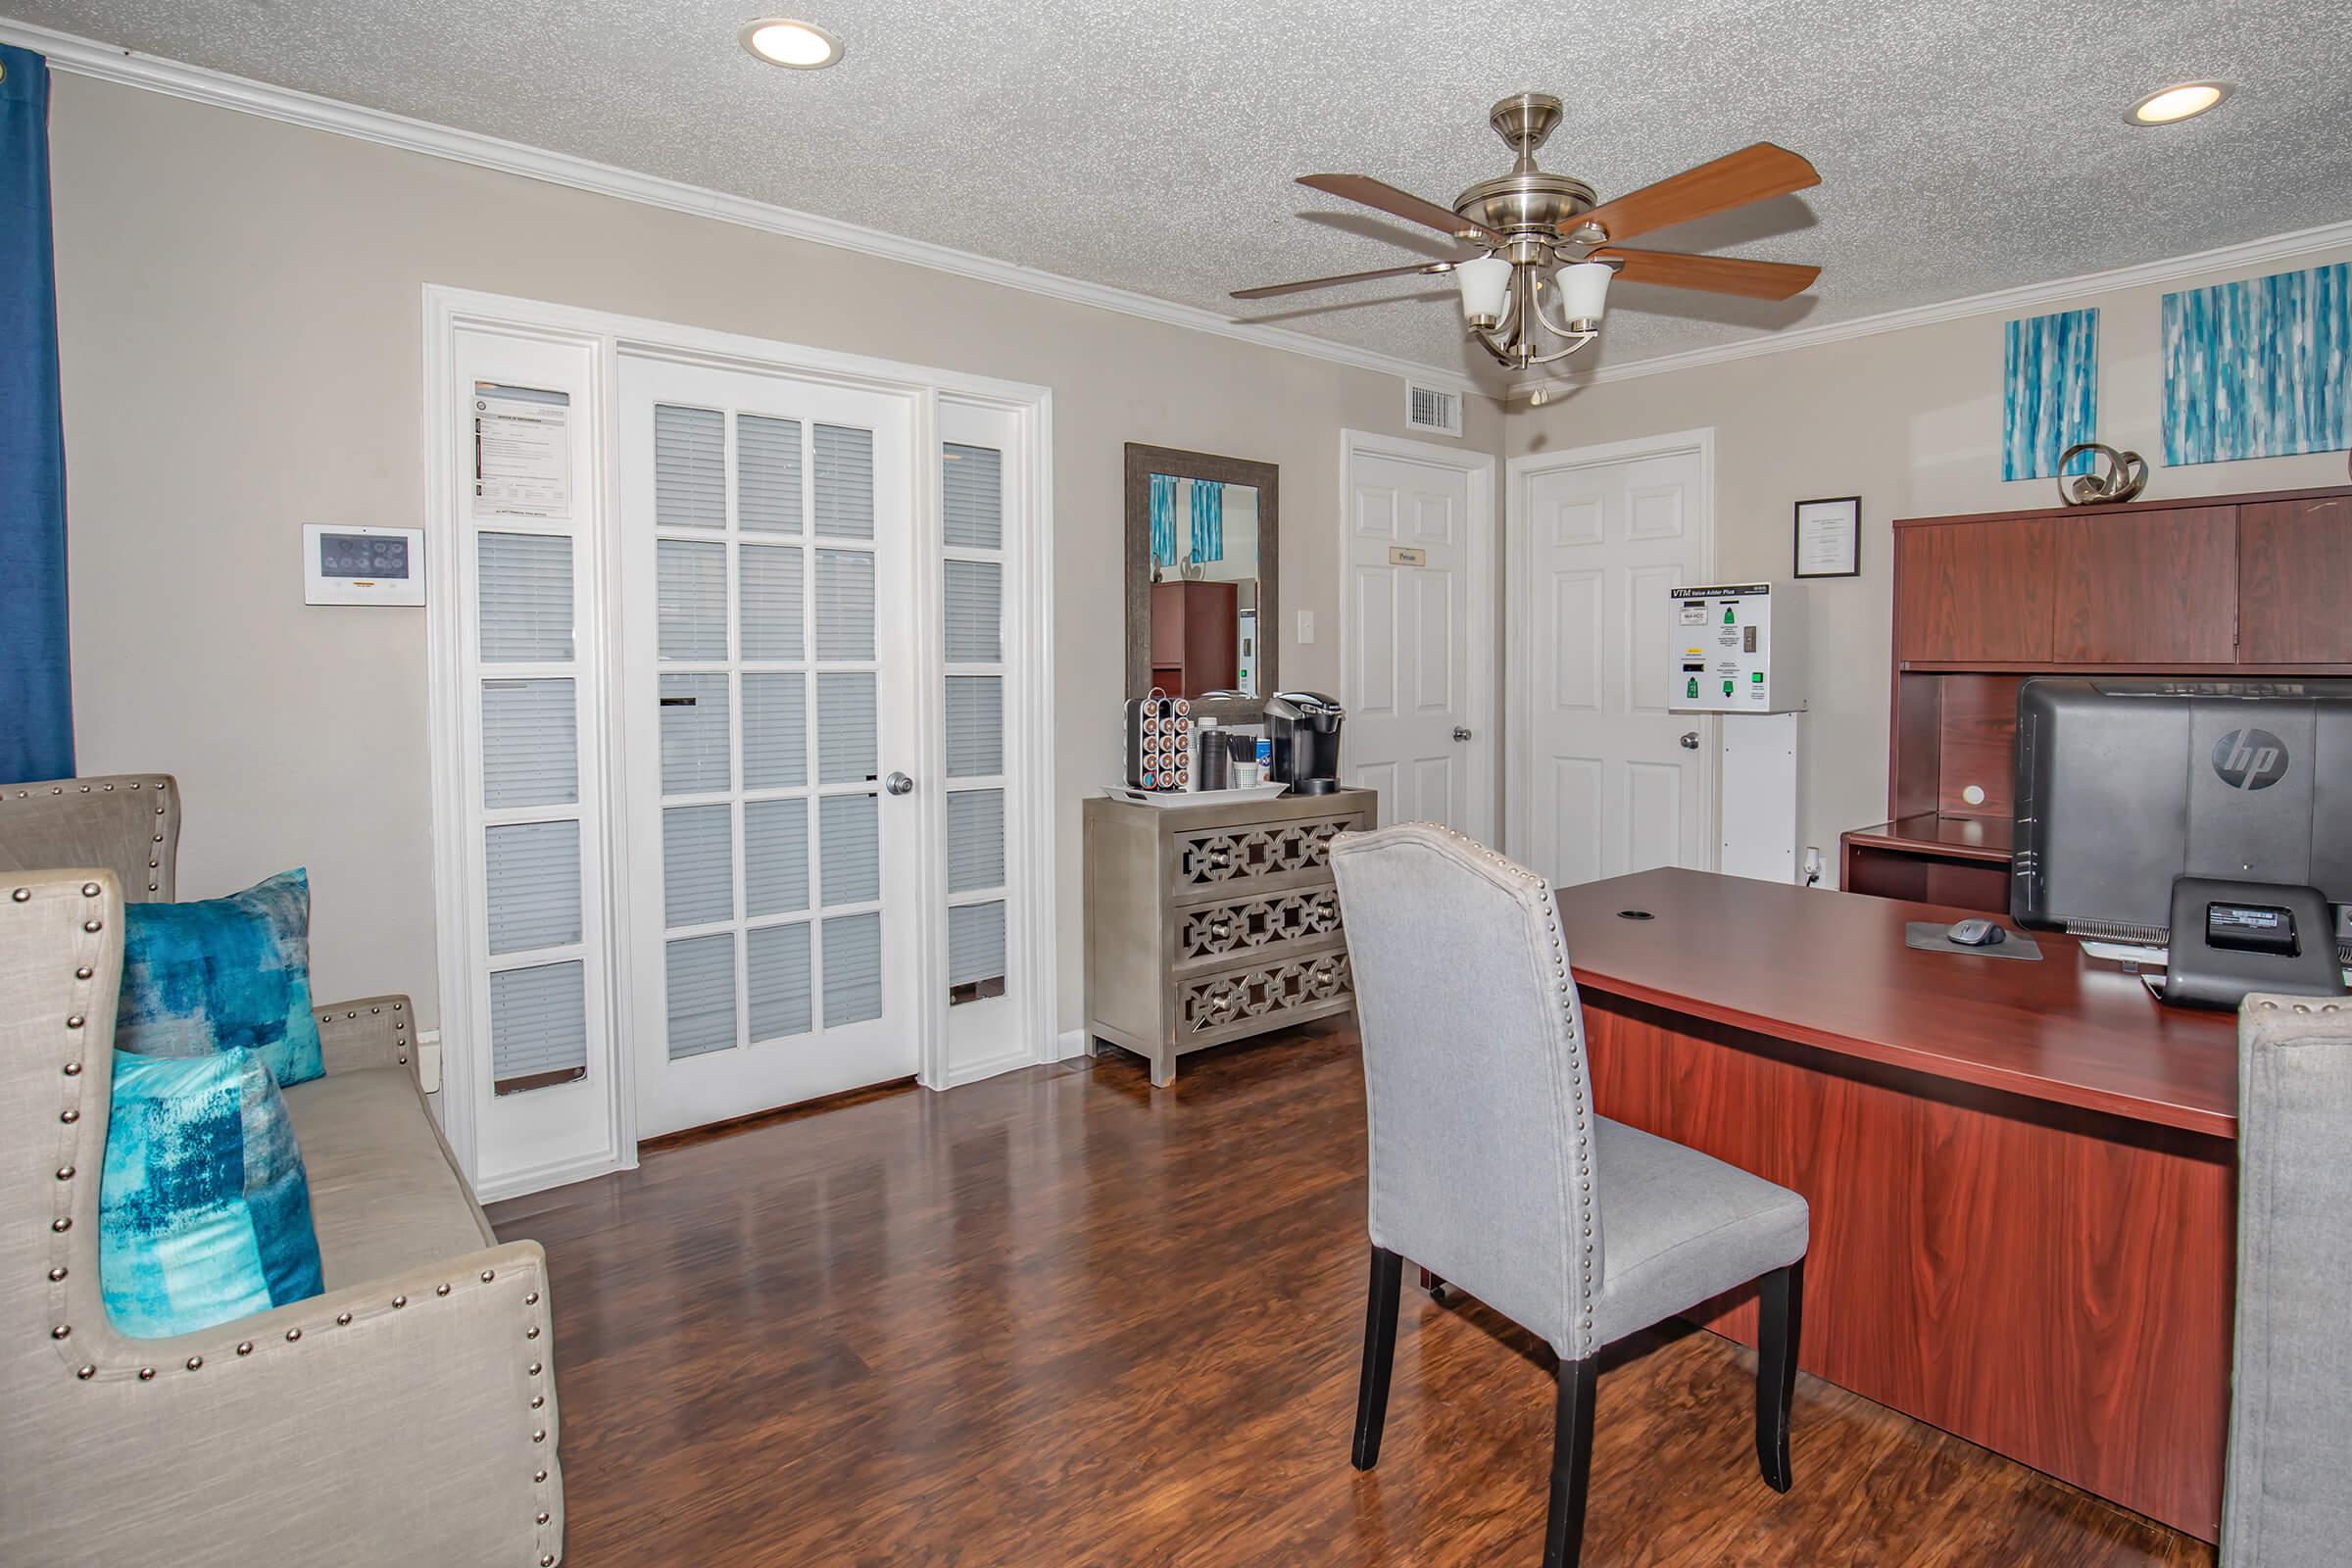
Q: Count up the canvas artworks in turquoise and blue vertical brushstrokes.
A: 2